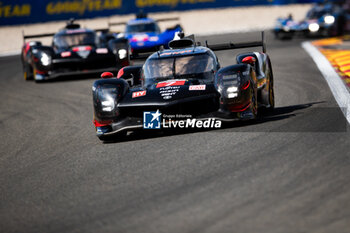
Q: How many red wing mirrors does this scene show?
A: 2